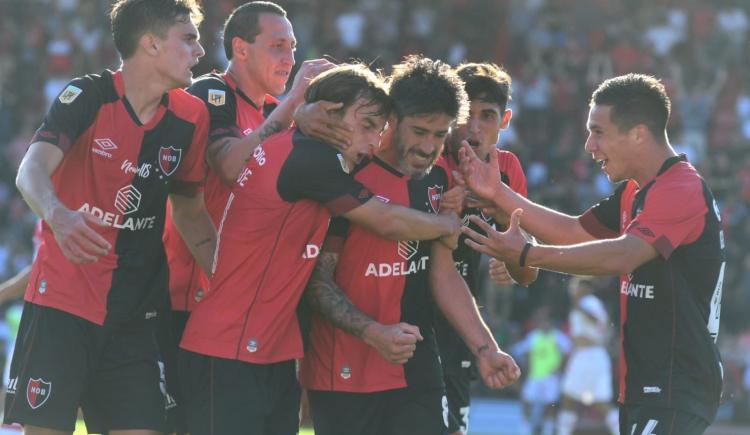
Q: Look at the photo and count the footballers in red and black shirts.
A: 6